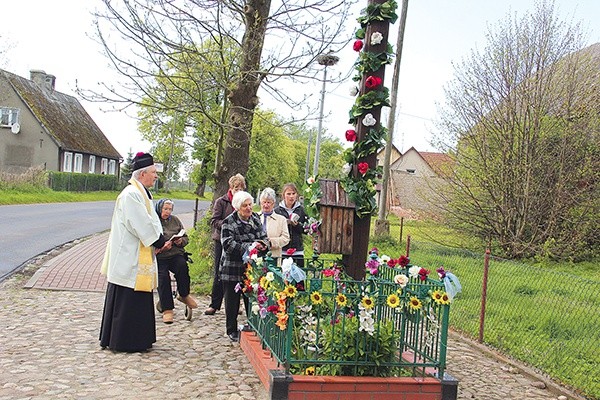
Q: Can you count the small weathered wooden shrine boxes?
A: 1